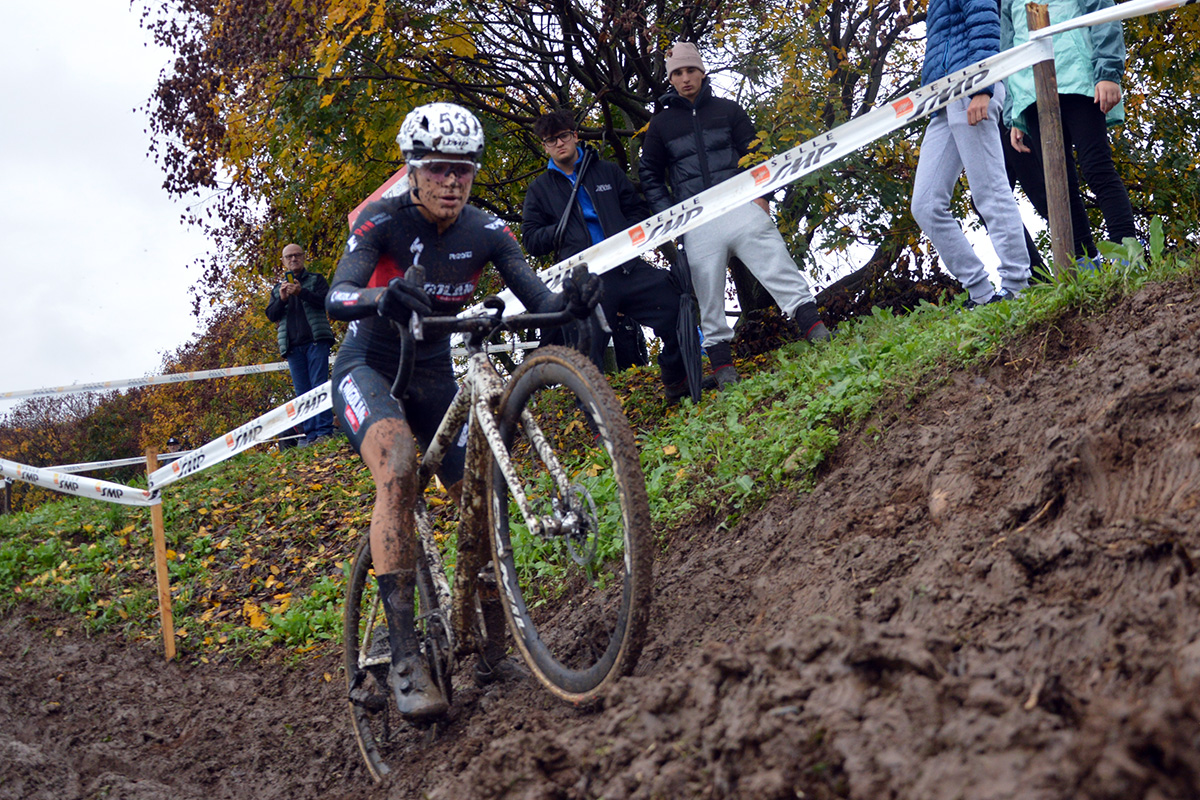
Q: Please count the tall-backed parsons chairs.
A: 0